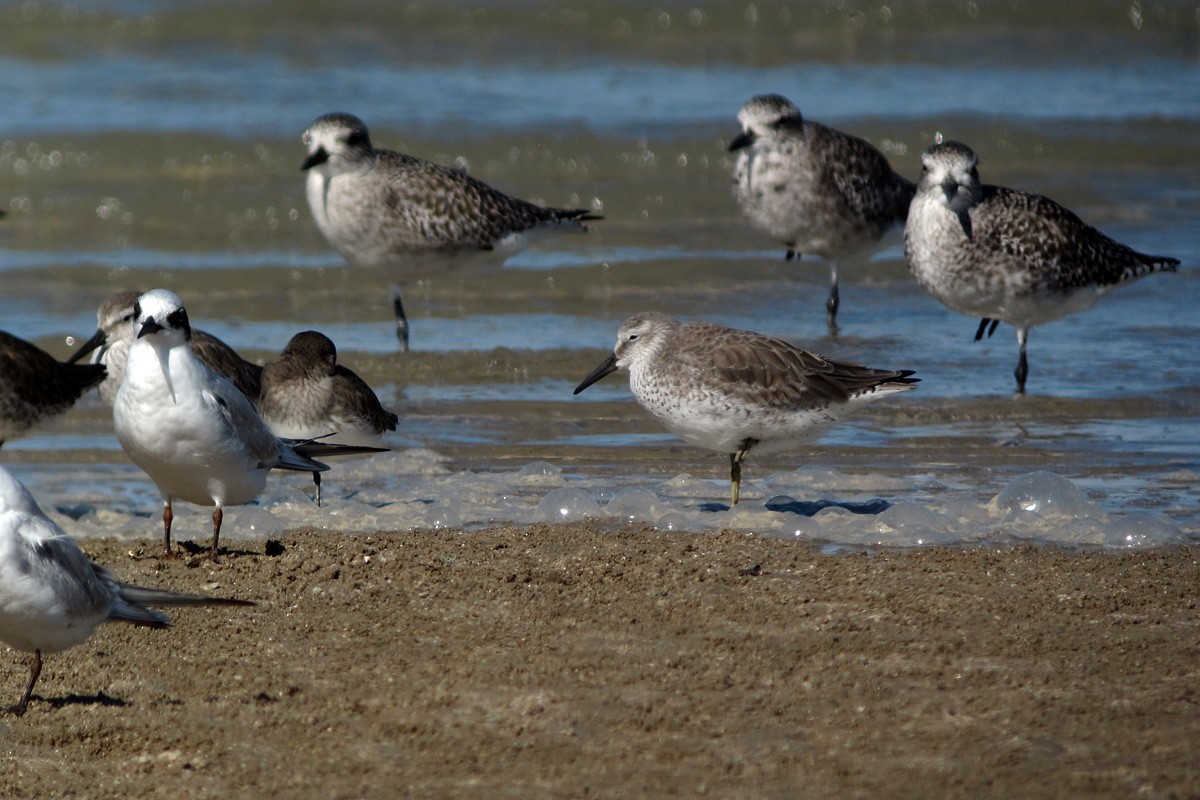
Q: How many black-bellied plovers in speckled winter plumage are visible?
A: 3